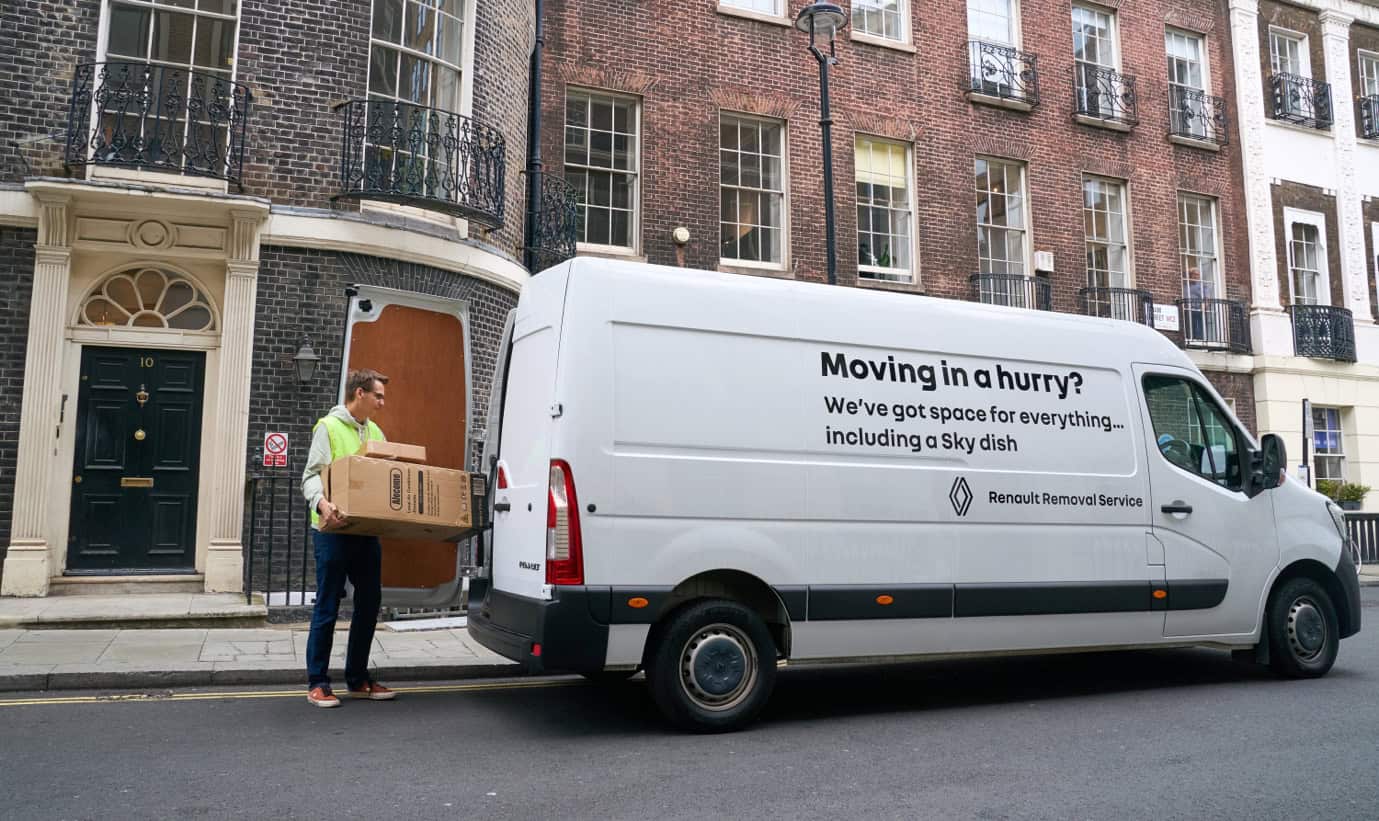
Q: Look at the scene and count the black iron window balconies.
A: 12